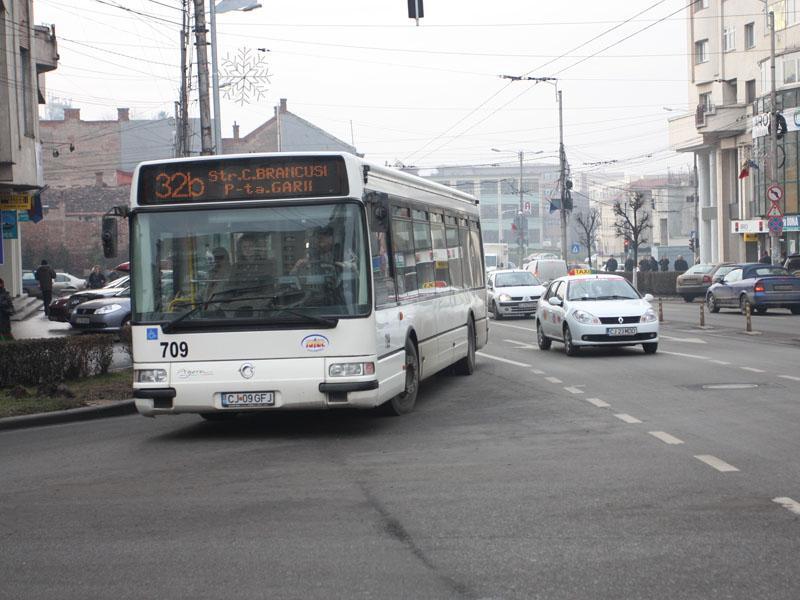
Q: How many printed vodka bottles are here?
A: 0